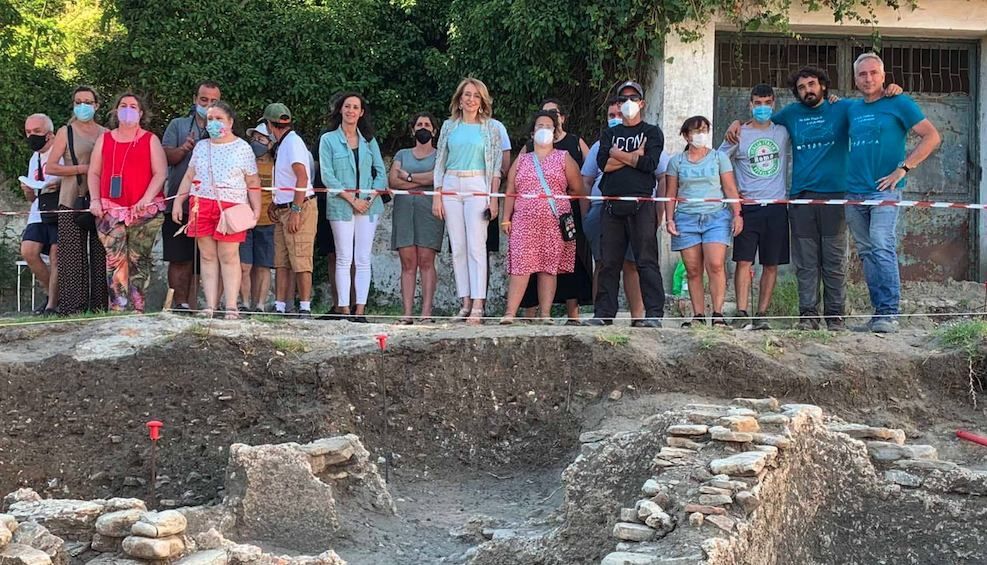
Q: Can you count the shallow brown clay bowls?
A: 0